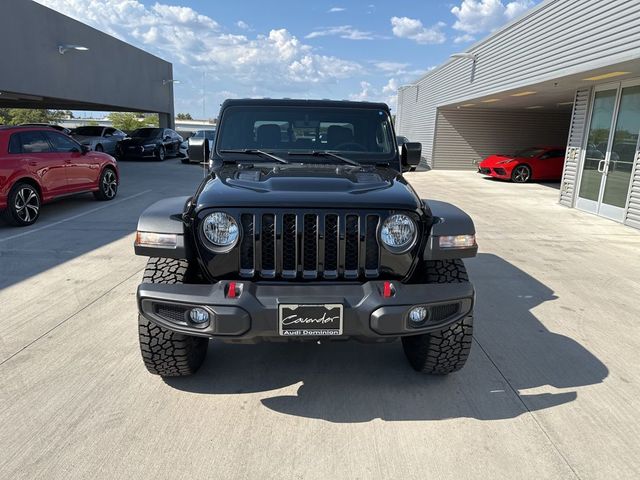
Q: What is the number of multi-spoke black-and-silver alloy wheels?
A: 2